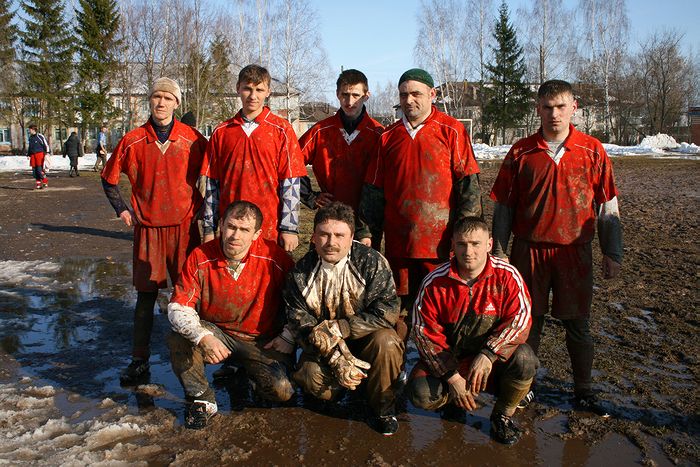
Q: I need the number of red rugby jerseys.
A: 6